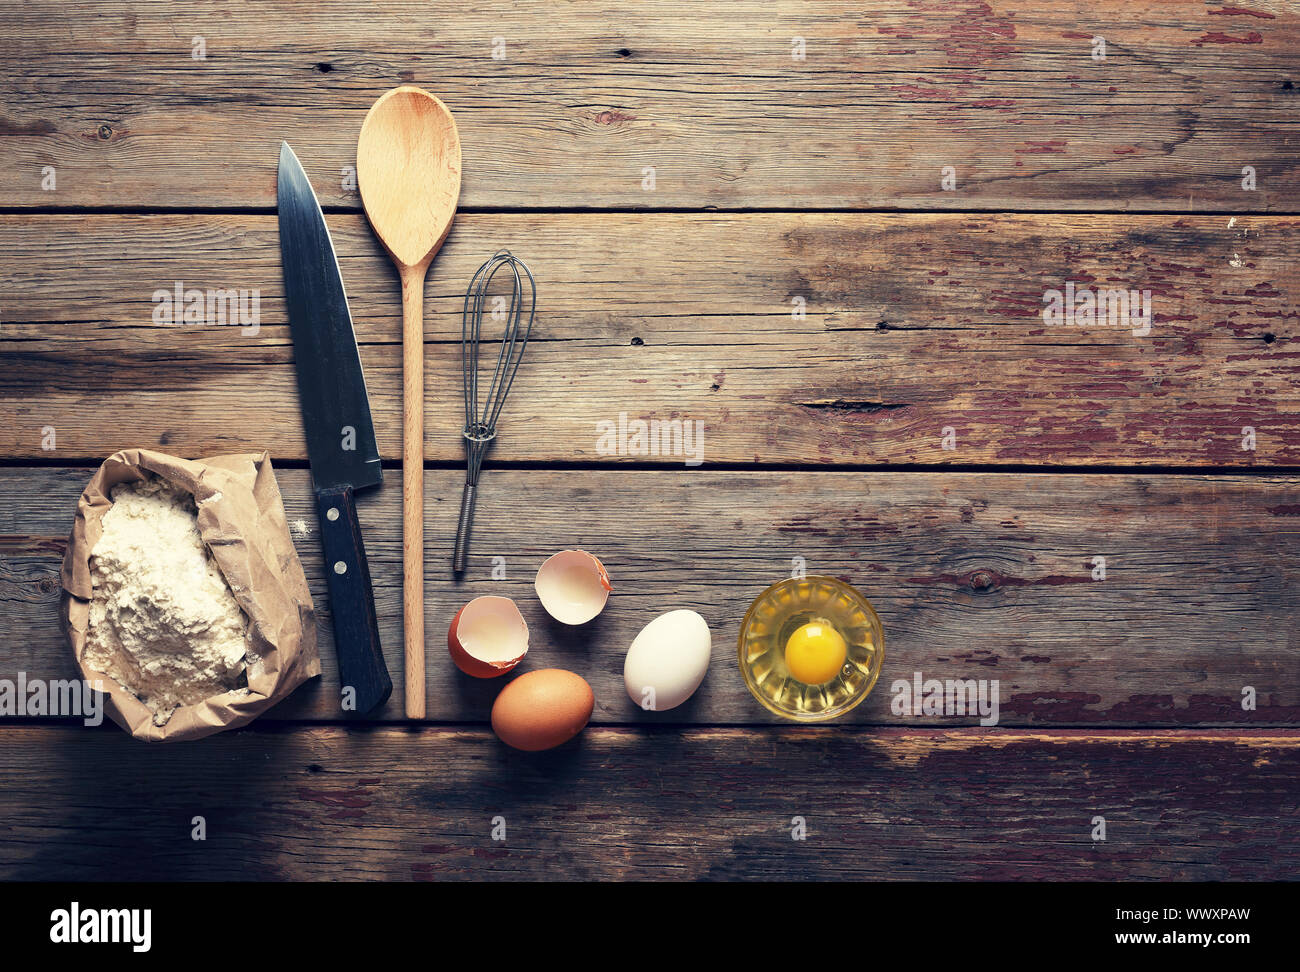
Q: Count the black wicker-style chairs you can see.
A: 0